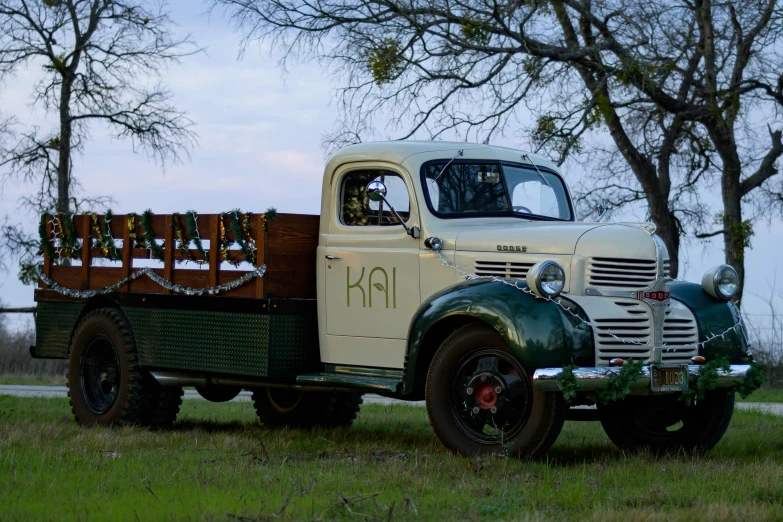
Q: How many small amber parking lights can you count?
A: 2